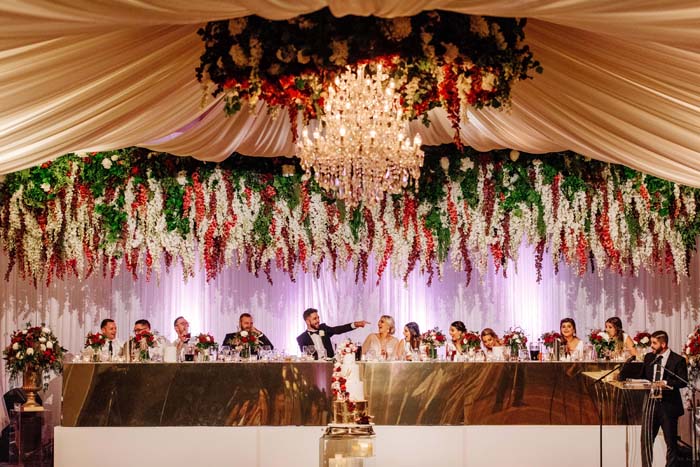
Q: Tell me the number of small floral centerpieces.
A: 10